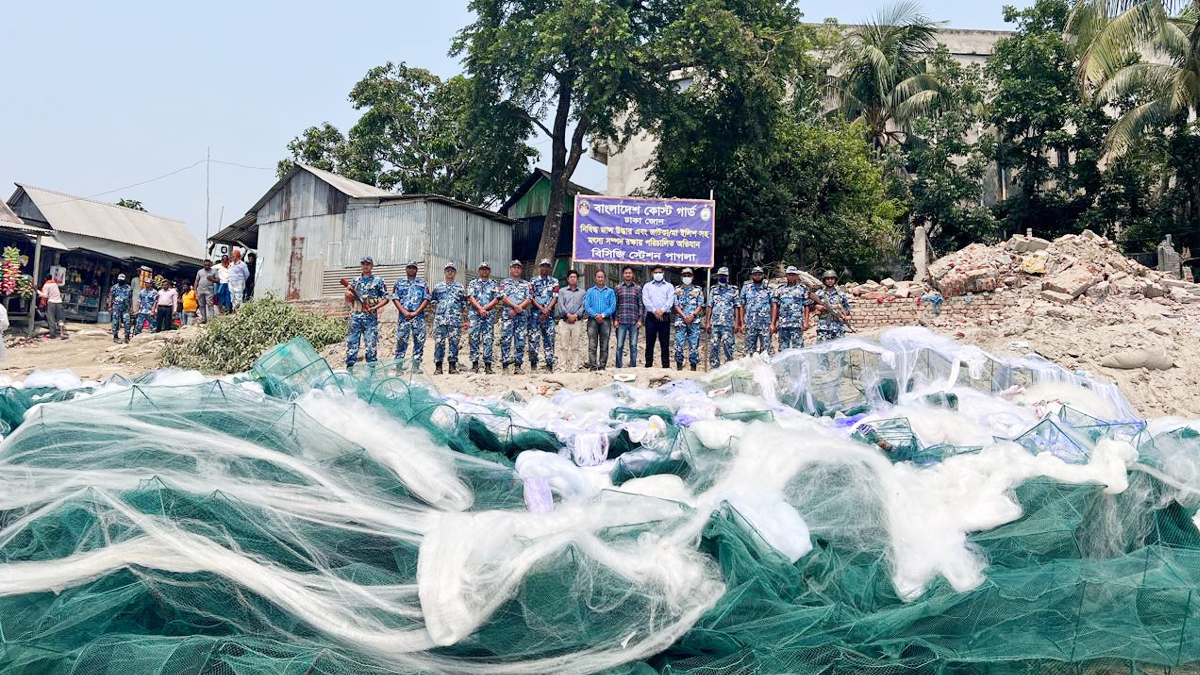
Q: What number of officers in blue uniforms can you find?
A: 13